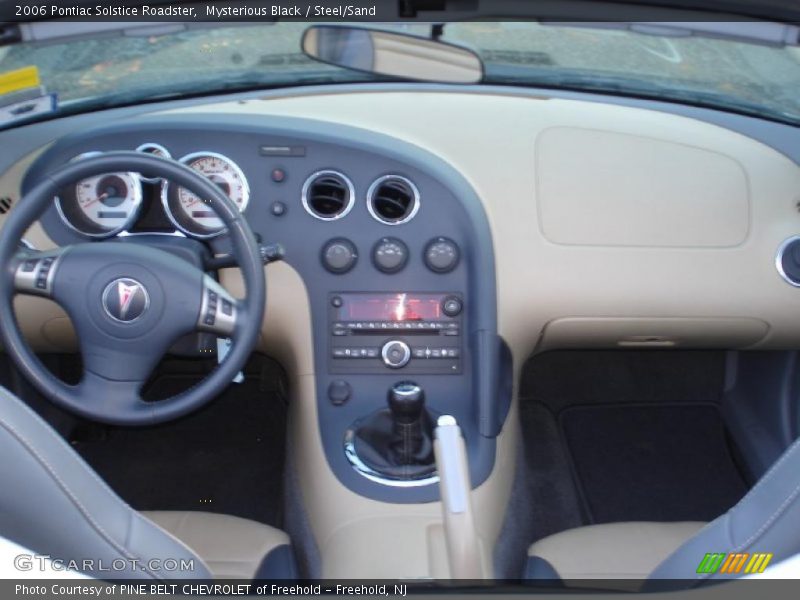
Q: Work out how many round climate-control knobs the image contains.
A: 3